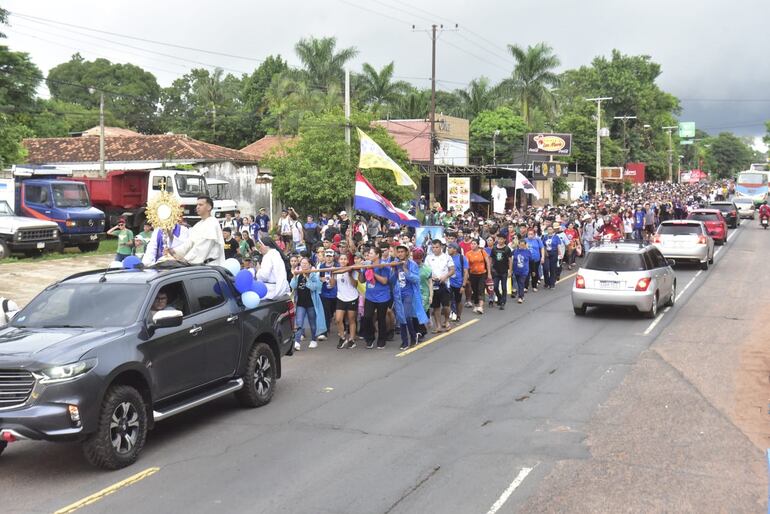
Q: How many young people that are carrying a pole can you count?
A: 4